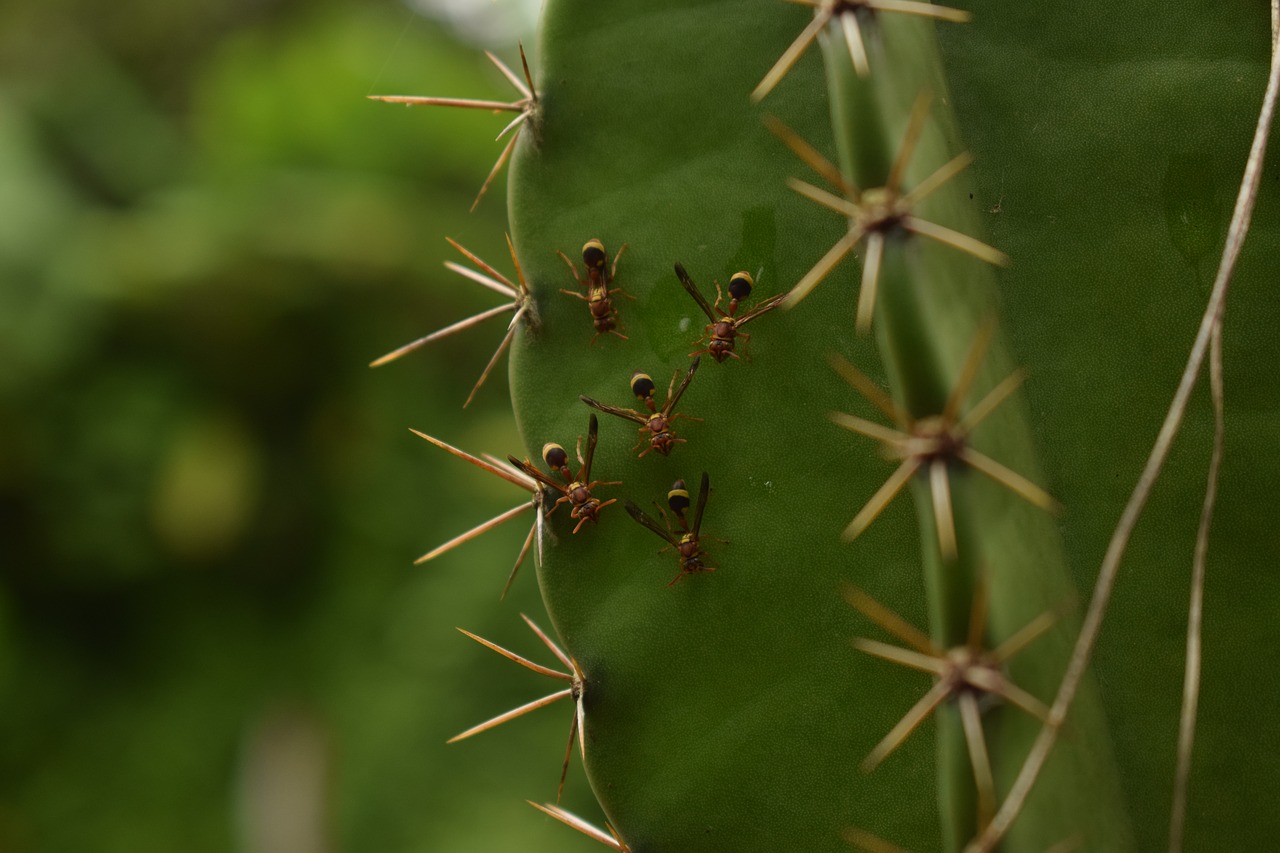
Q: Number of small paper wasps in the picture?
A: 5